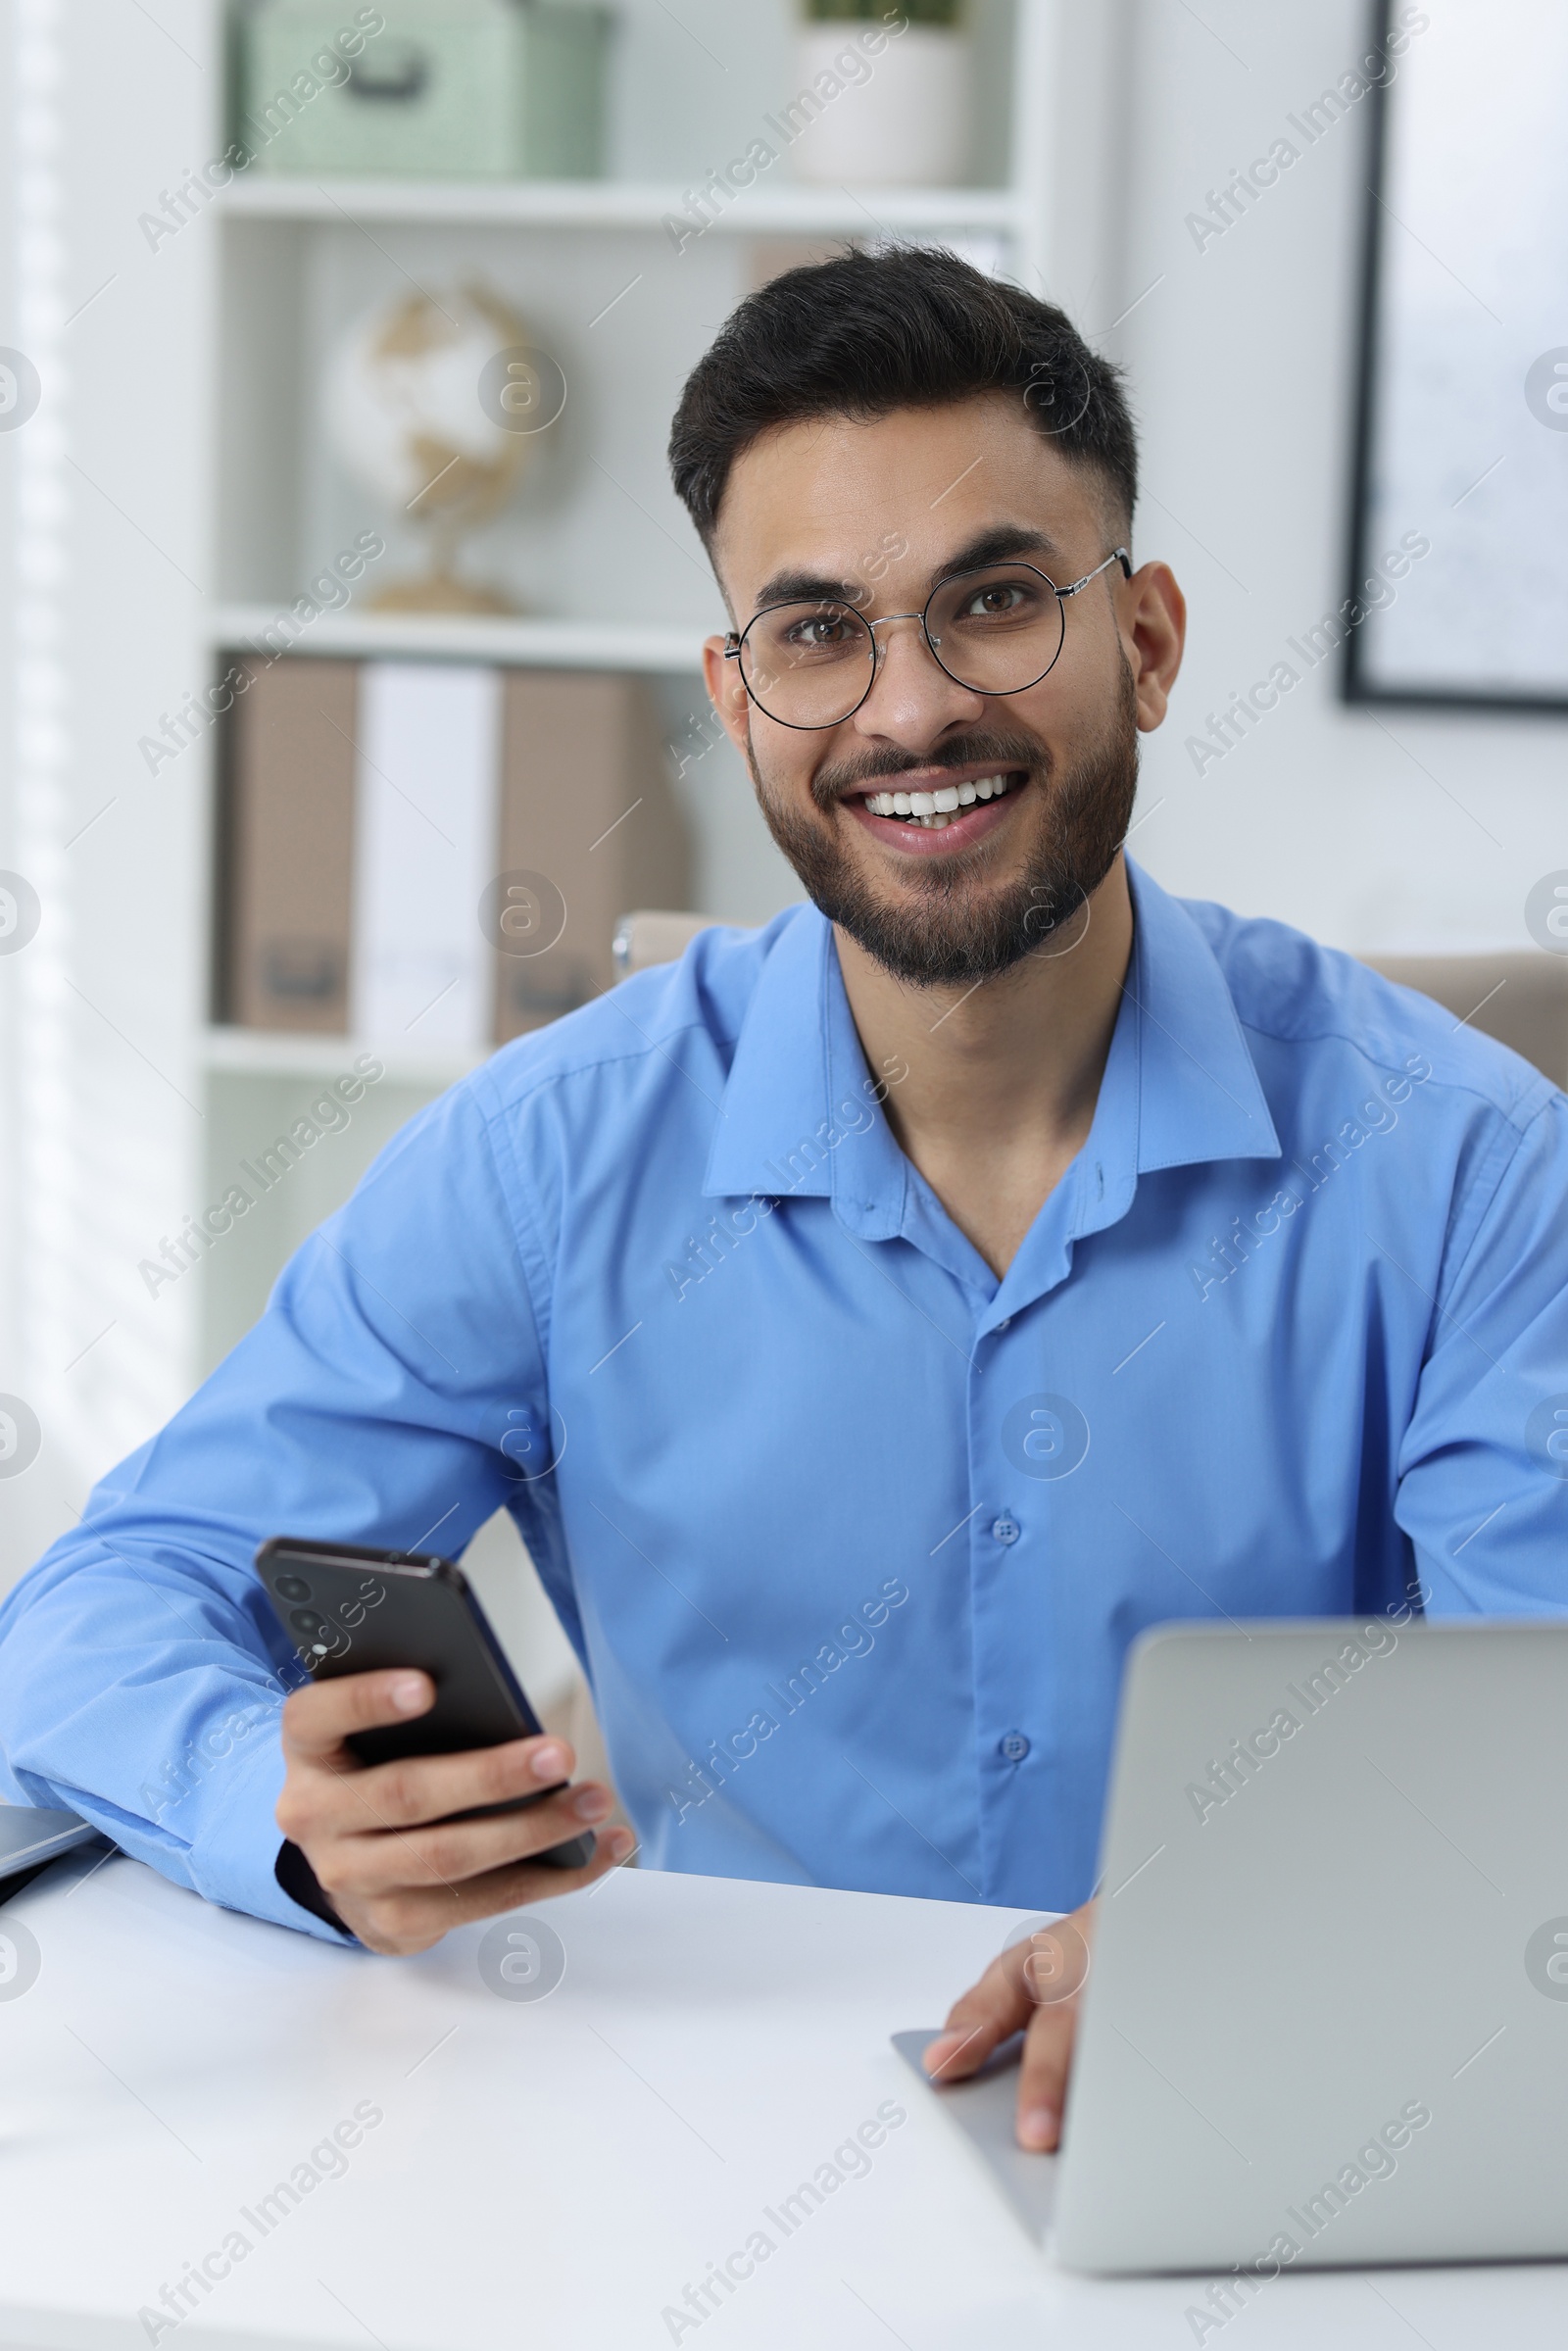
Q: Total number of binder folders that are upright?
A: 3